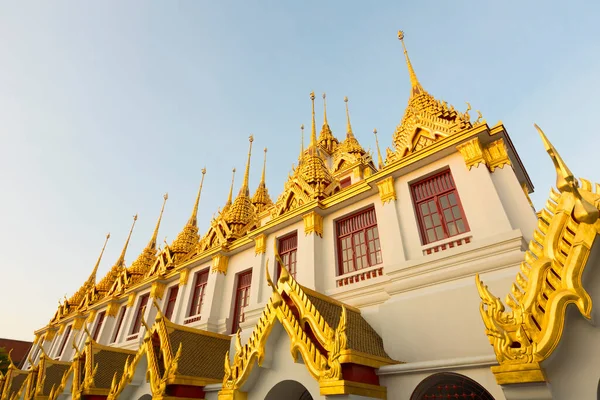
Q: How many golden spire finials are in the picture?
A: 13